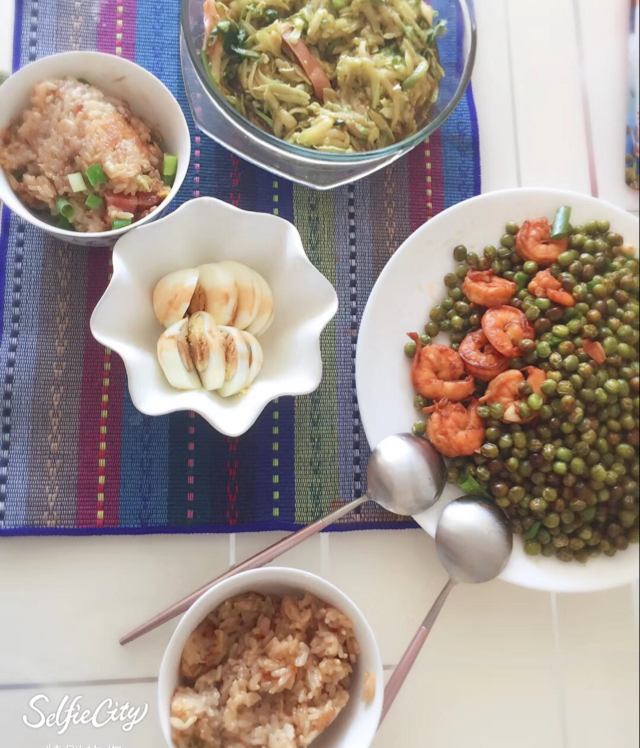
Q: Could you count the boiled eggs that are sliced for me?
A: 2